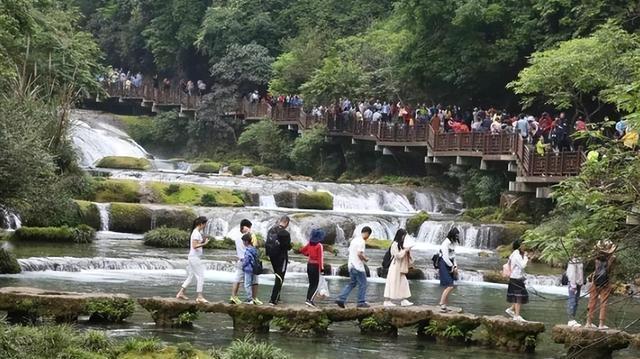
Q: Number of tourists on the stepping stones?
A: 11